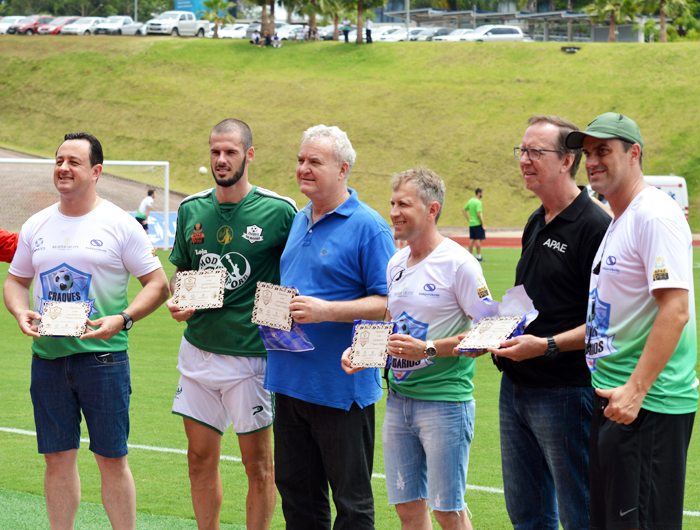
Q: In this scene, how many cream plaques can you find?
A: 5